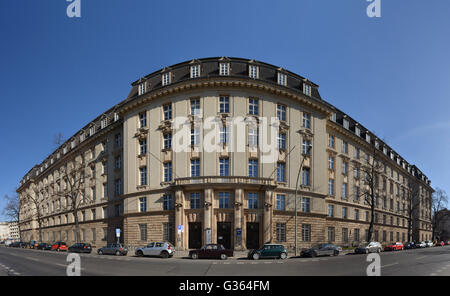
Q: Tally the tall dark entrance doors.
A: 3